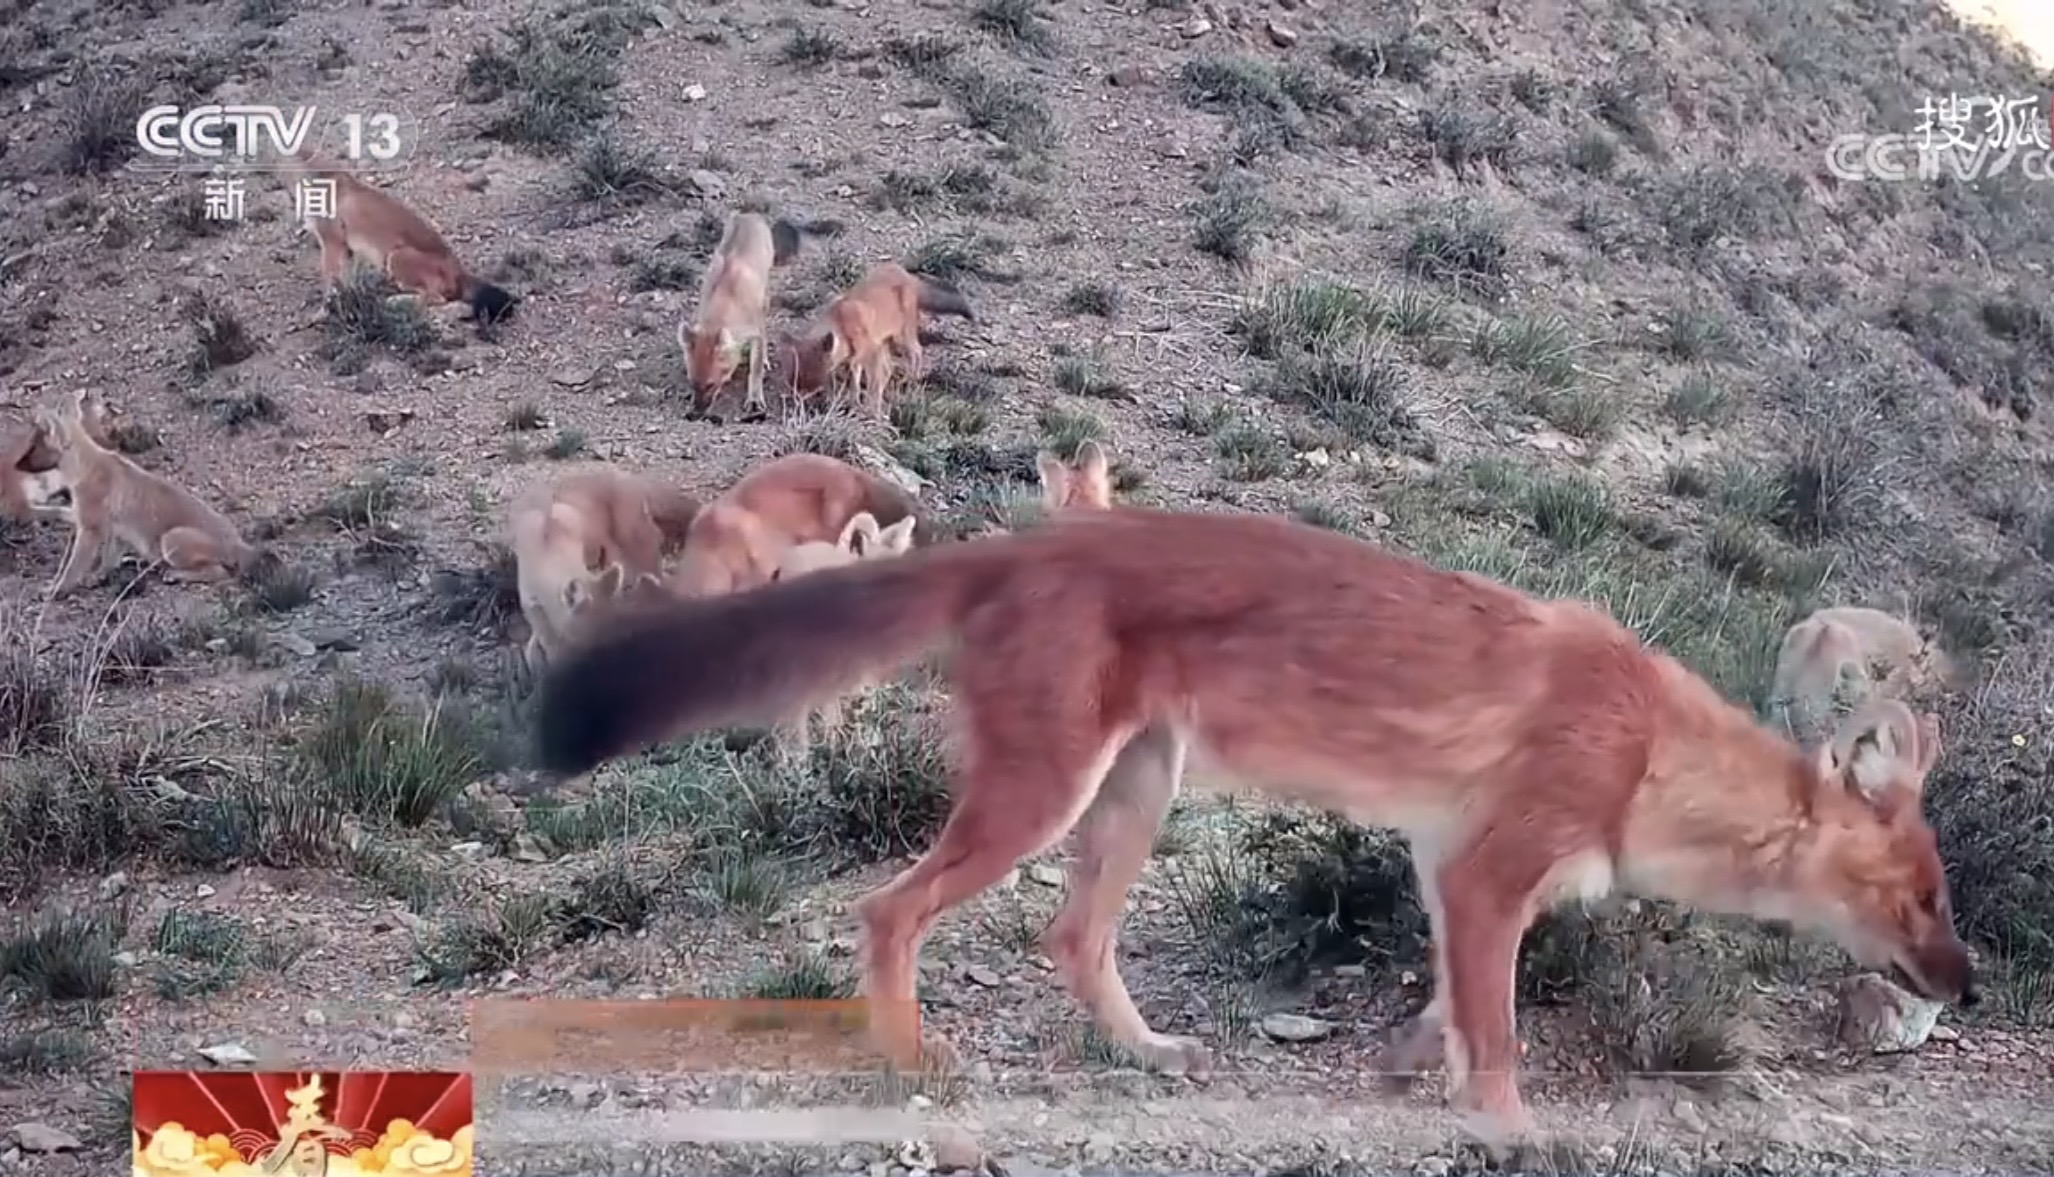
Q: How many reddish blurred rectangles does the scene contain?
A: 1